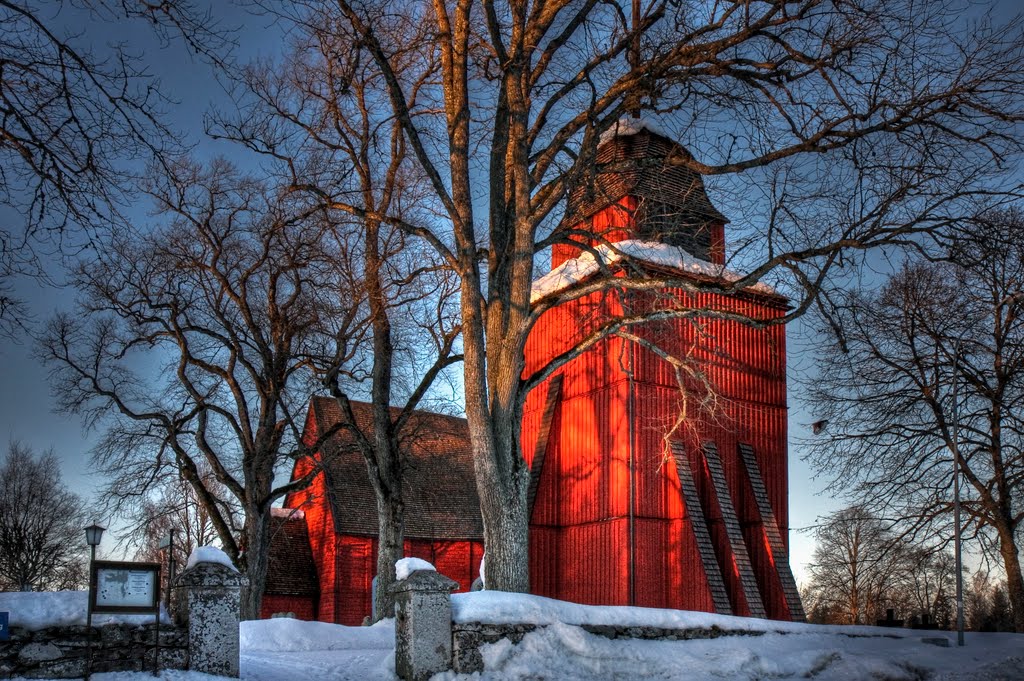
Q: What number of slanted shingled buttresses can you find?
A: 4